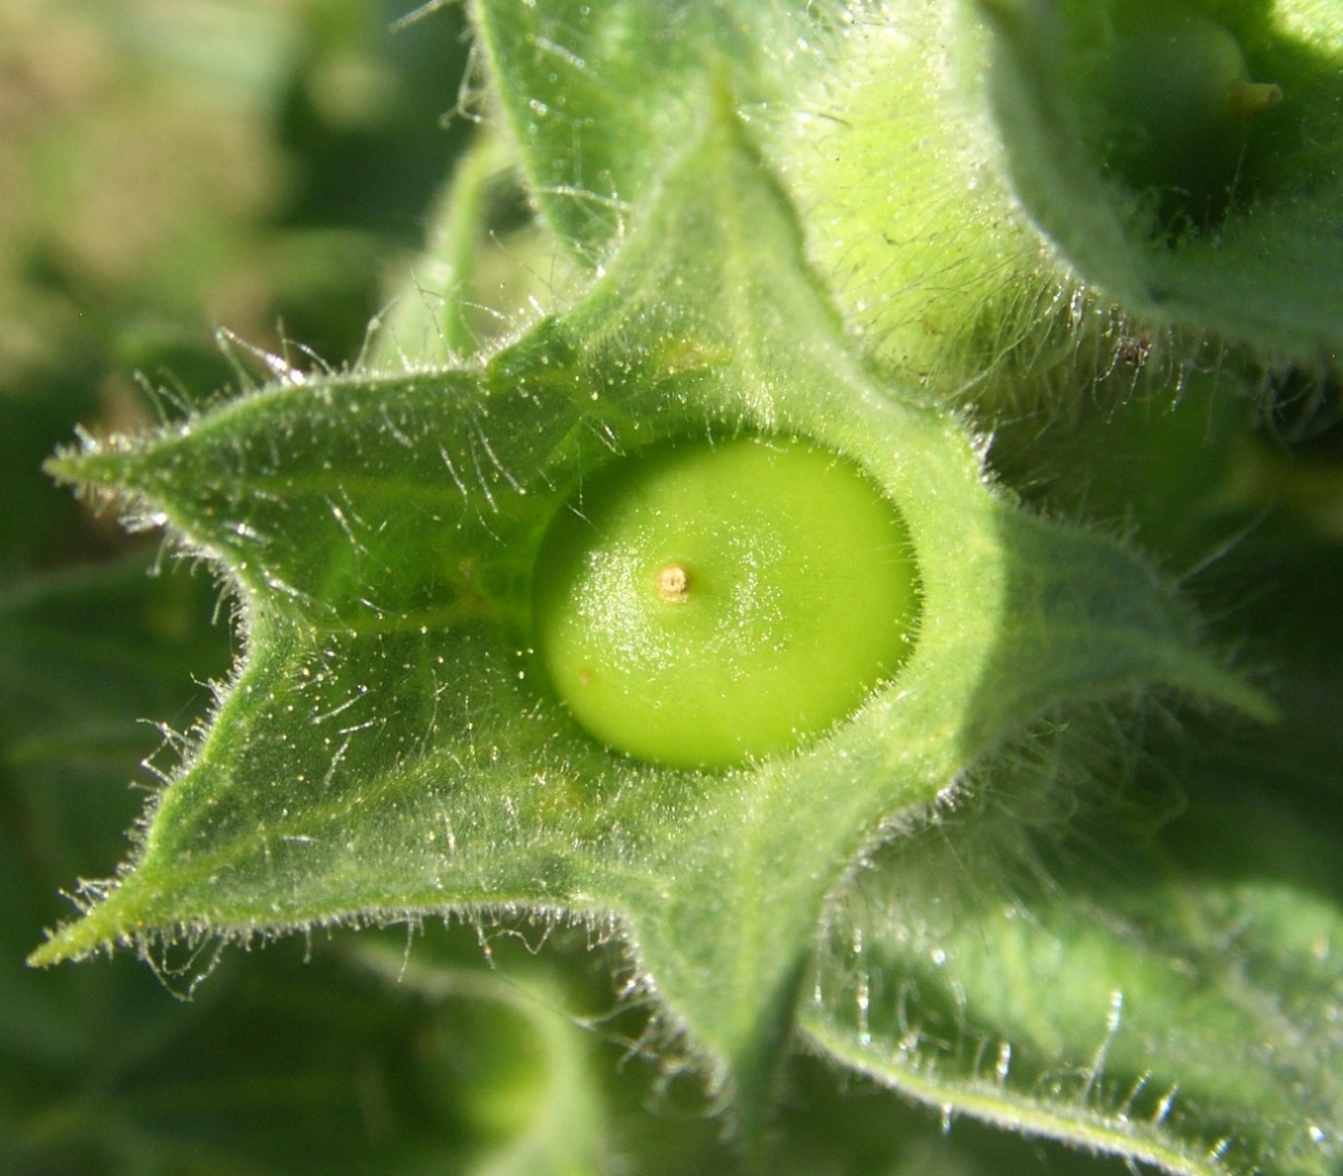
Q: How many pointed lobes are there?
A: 5